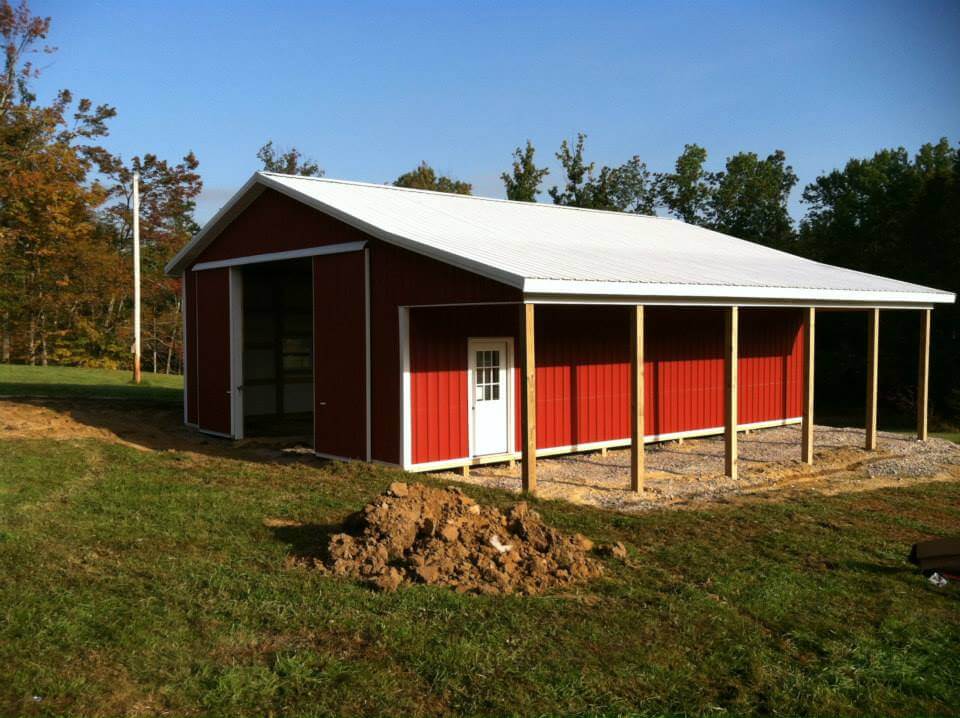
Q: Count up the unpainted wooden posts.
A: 6